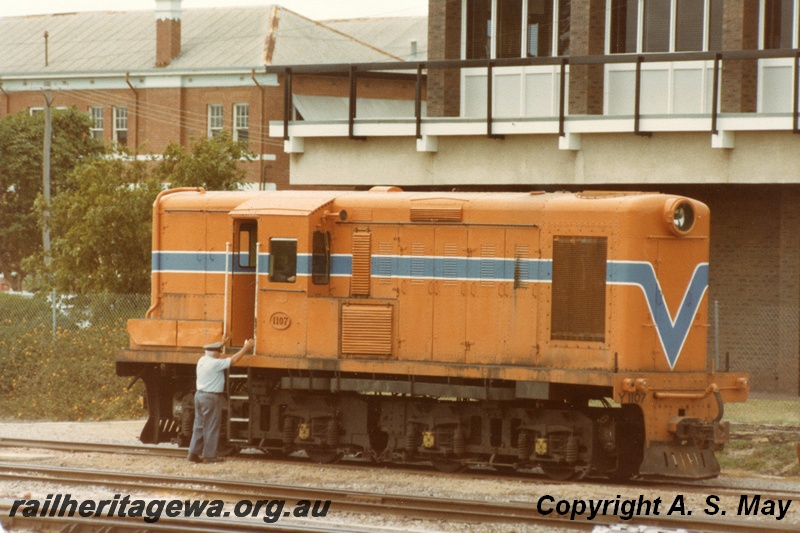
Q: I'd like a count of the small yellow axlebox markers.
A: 3